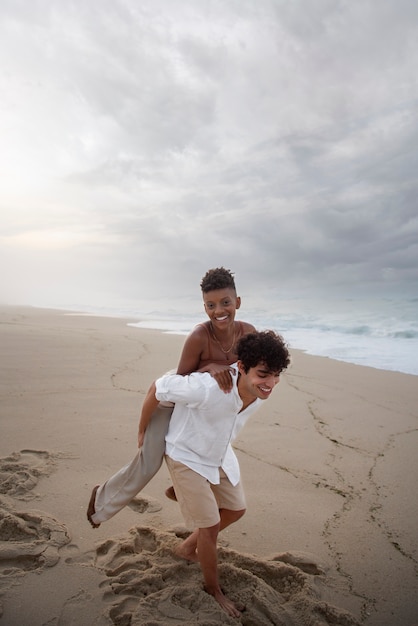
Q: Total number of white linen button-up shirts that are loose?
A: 1